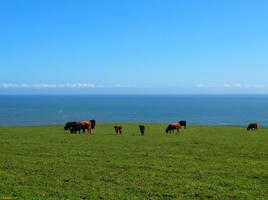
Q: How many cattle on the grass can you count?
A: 8